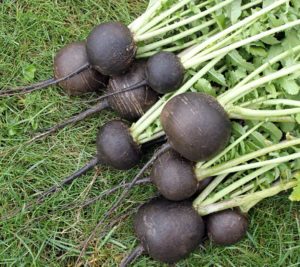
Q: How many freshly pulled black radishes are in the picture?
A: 9